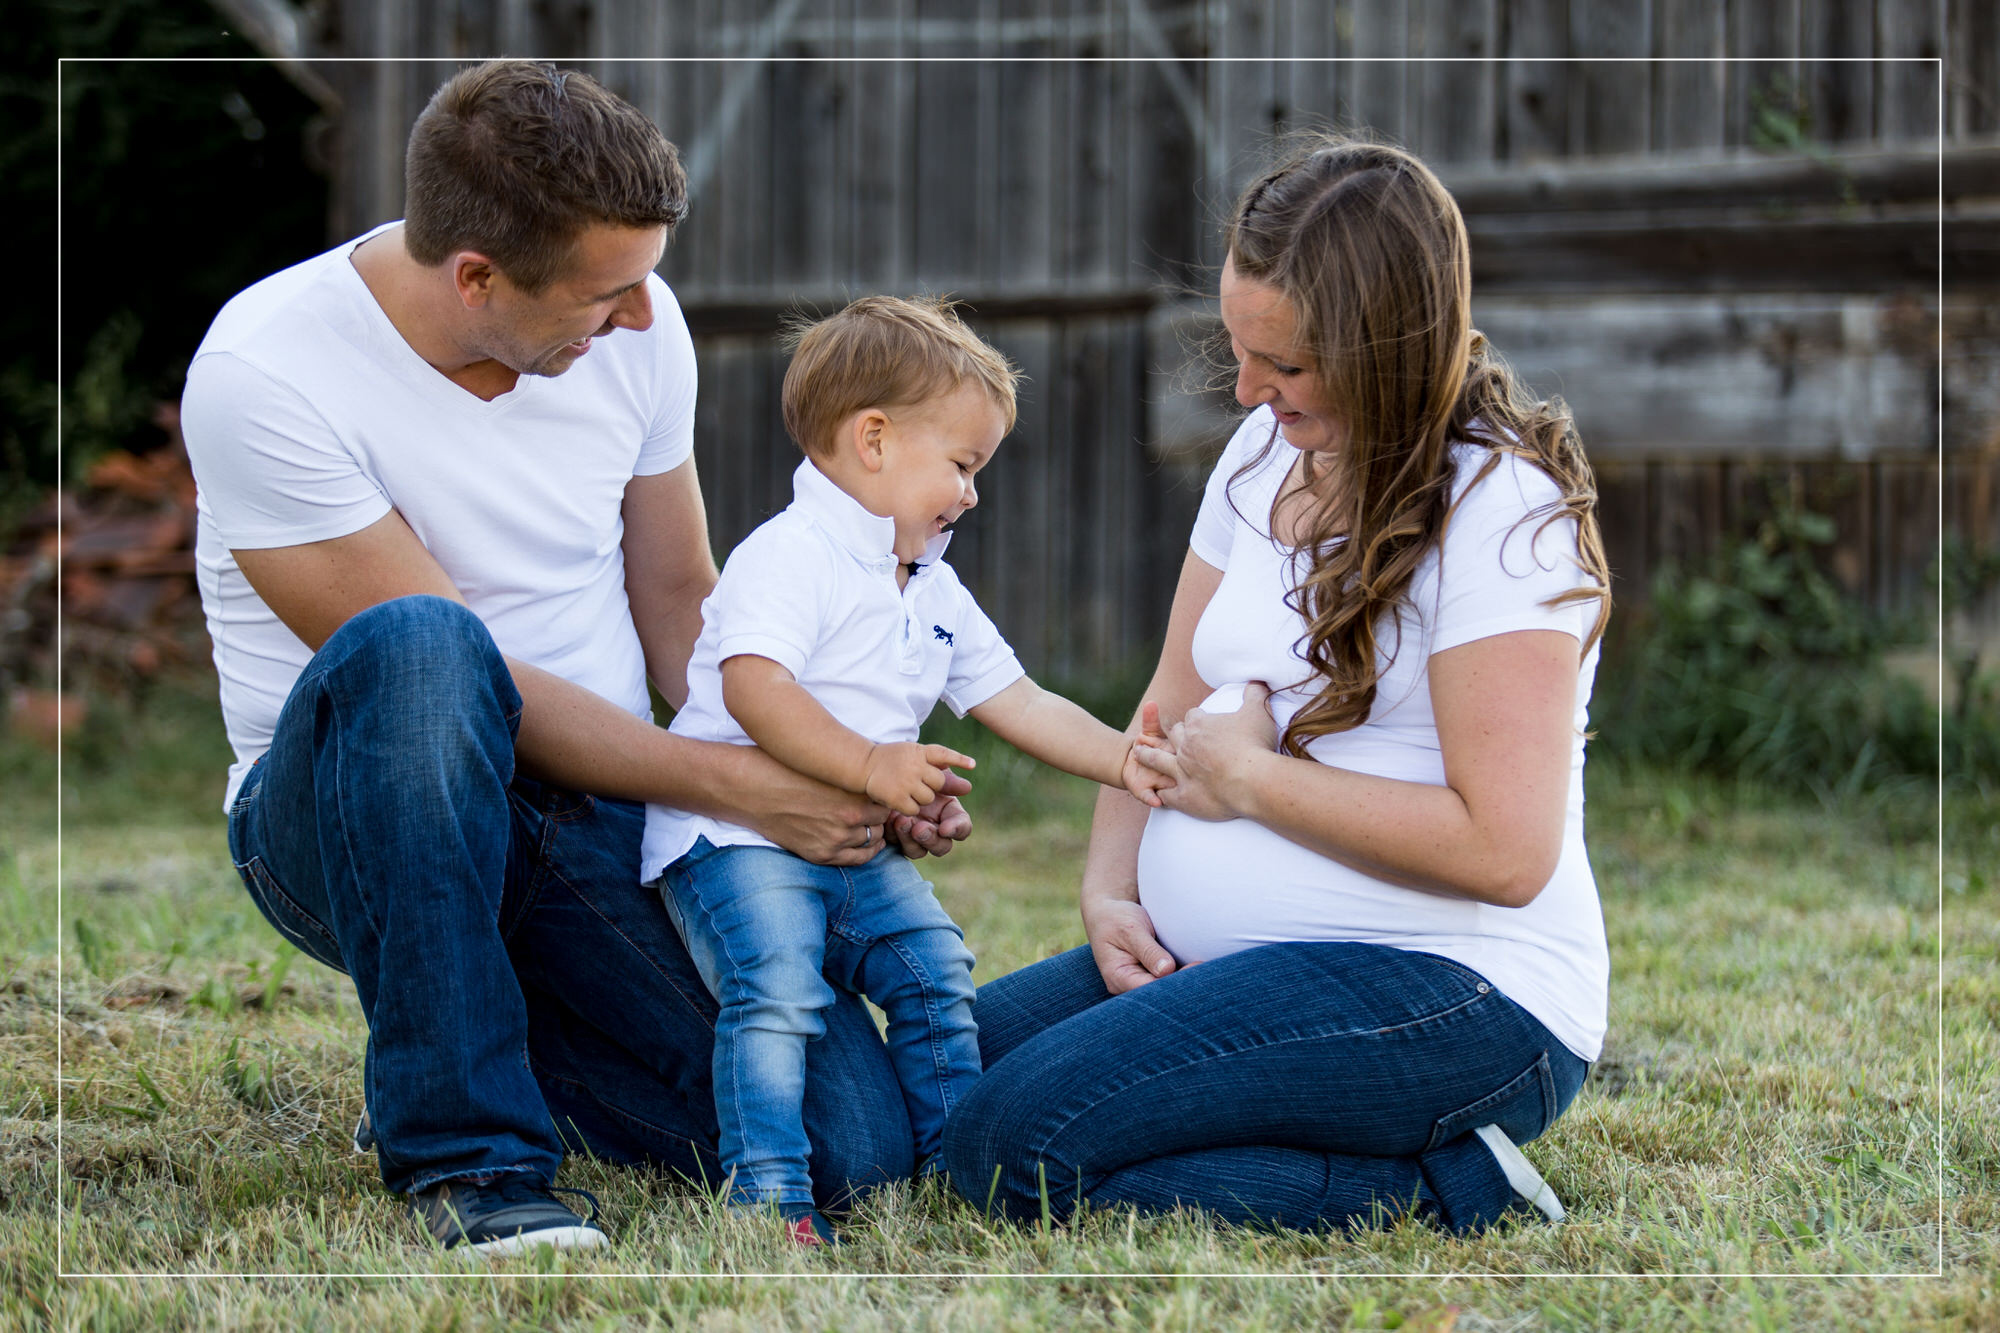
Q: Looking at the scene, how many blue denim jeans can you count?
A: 3